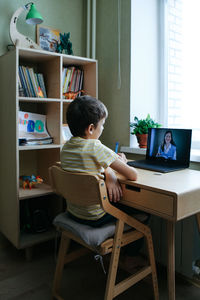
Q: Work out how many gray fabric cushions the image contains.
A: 1